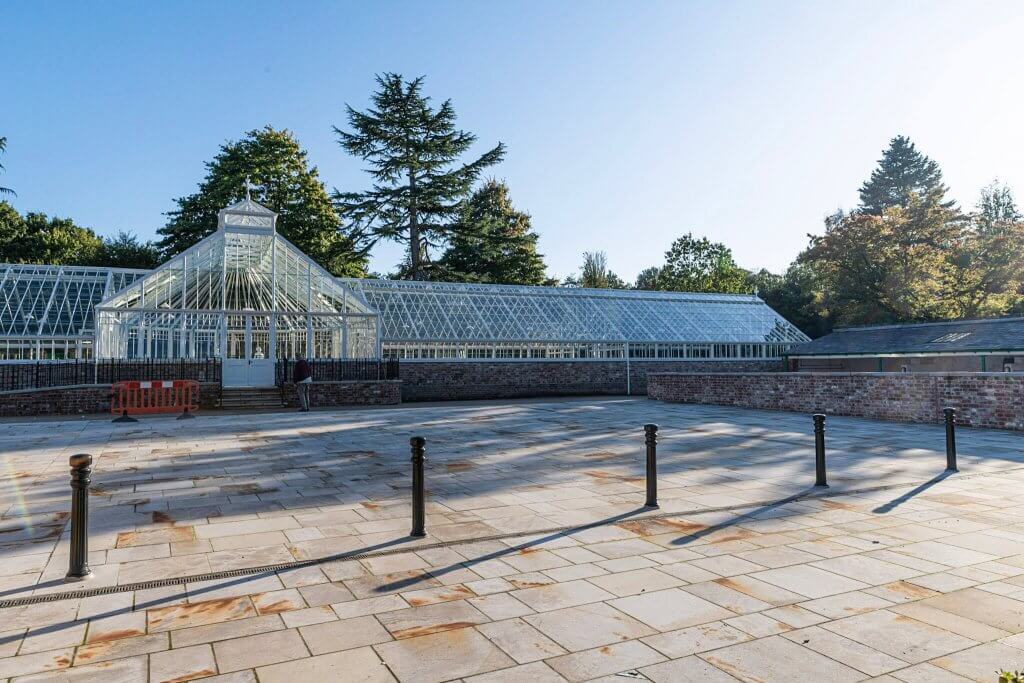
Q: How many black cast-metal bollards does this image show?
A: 5